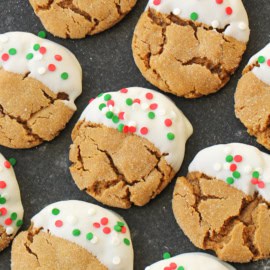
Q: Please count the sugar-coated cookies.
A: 9